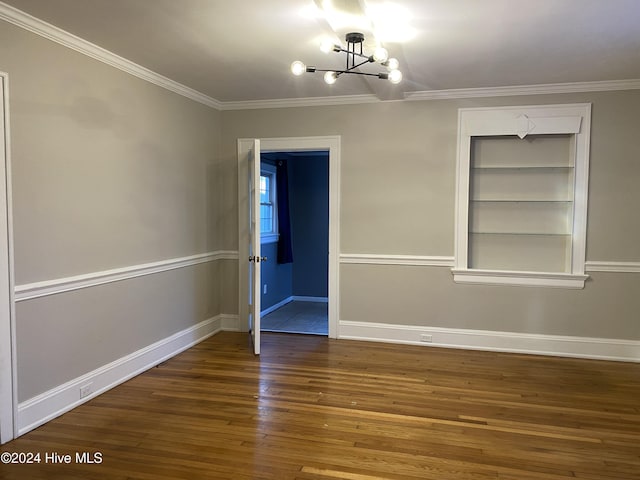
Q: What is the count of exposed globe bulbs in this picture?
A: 6